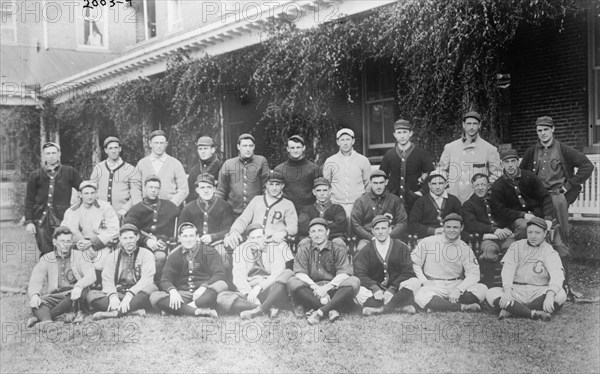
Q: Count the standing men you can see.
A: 10